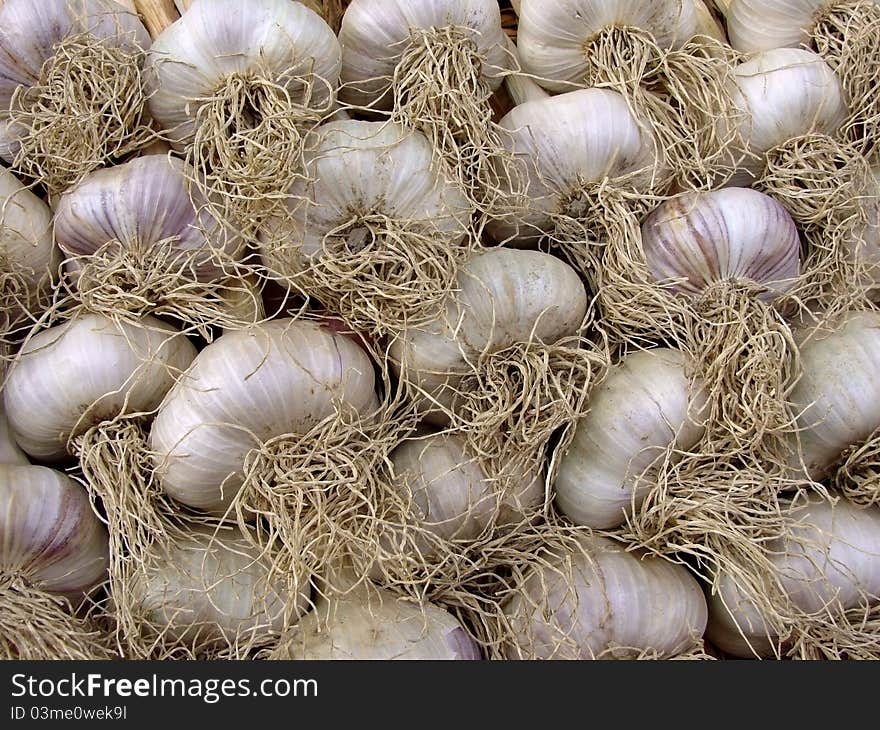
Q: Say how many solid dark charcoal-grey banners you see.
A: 1